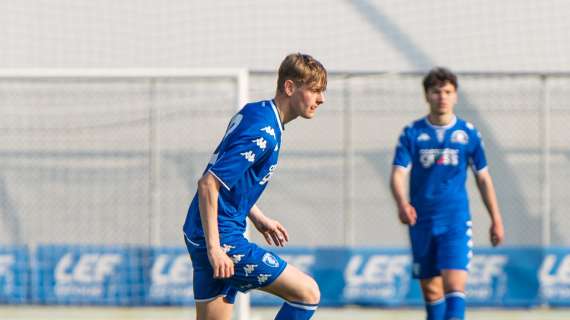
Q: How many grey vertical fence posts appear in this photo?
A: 3